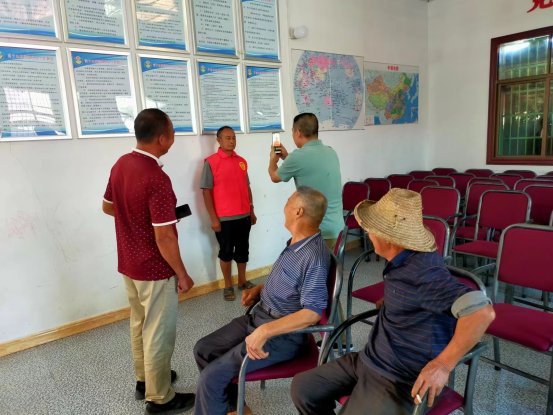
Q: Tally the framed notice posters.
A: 10